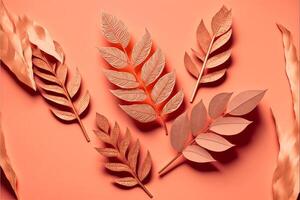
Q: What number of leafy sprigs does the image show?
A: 5